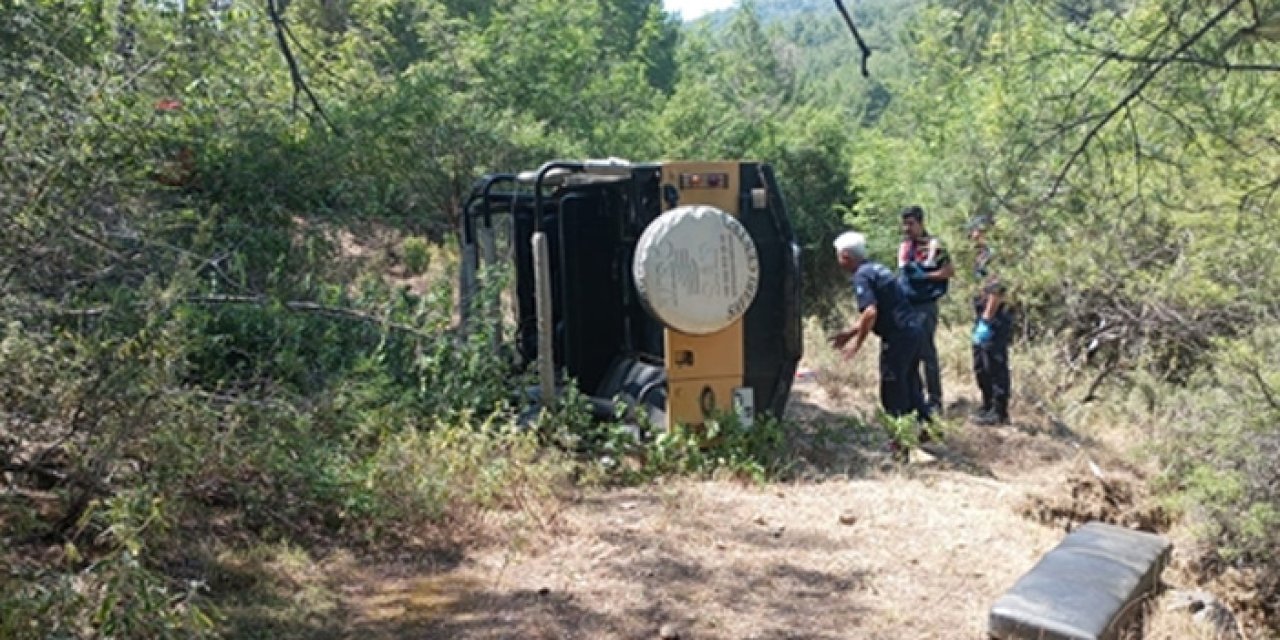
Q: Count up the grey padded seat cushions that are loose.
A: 1